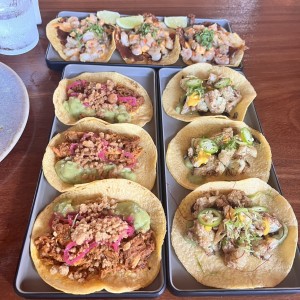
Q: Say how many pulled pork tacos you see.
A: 3